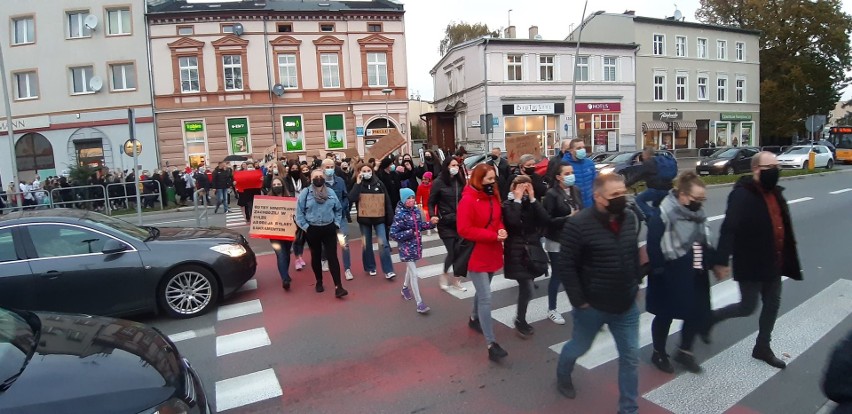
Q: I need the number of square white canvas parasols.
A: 0